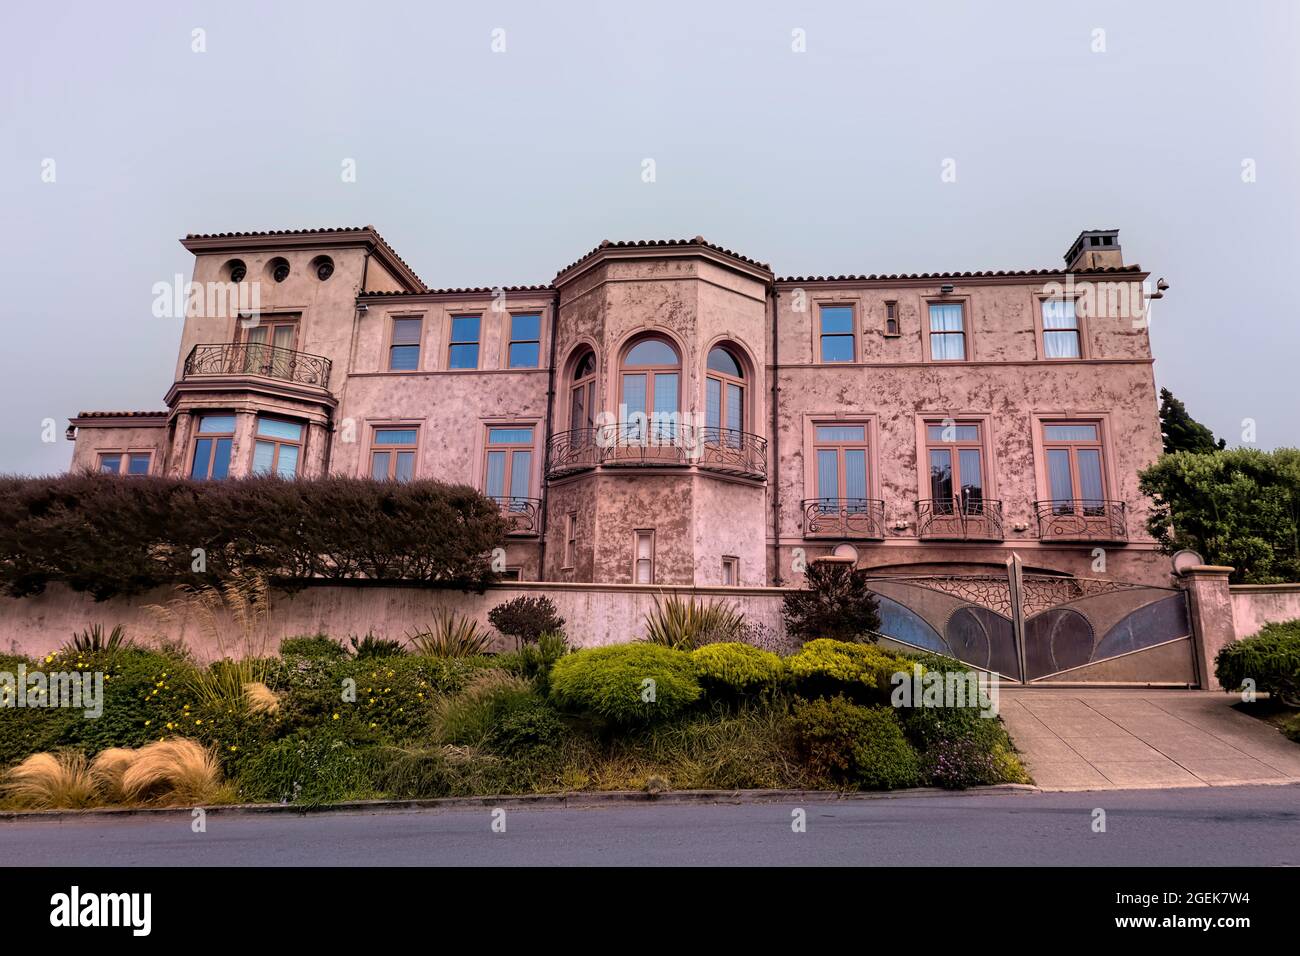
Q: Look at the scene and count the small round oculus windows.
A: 3